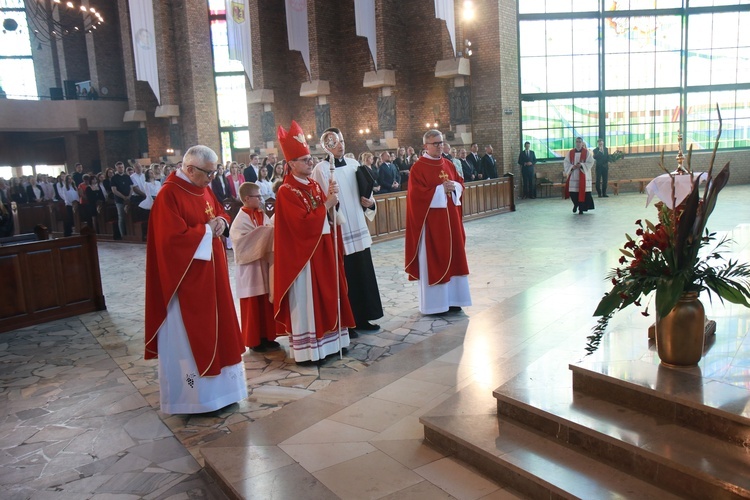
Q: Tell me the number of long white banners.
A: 5